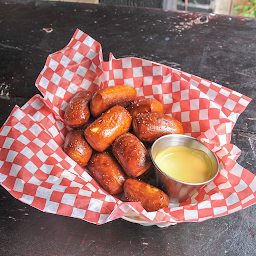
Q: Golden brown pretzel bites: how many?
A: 9